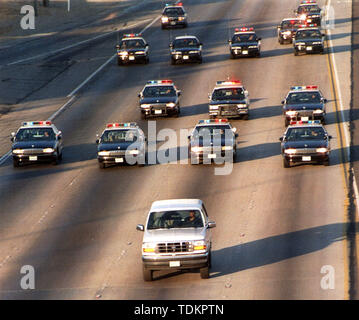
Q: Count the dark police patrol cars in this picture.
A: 14